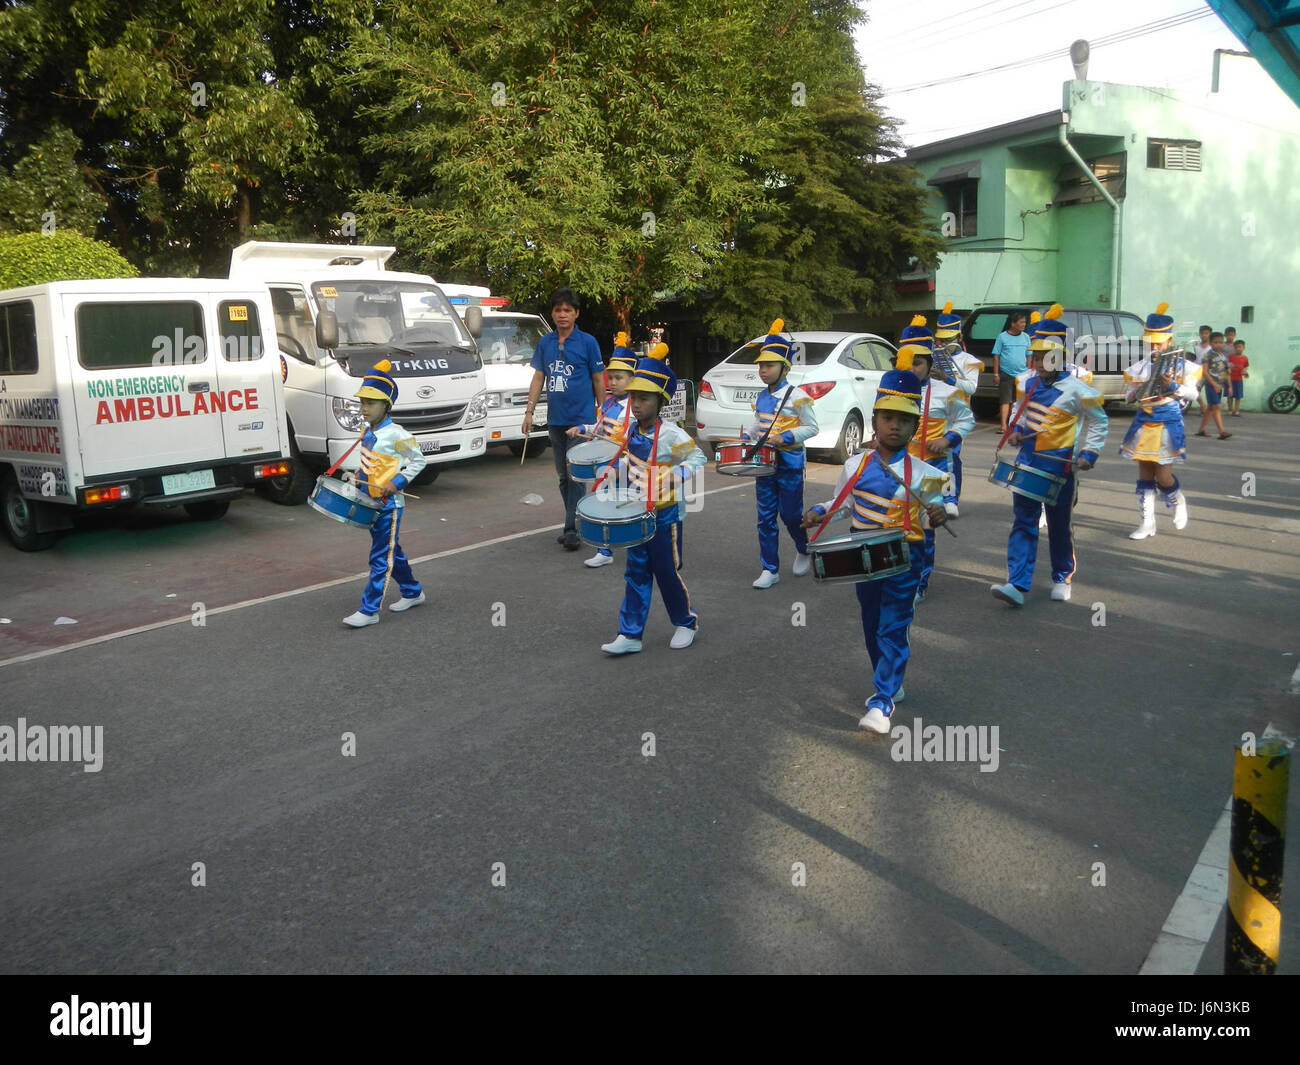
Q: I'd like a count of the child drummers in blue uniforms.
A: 7